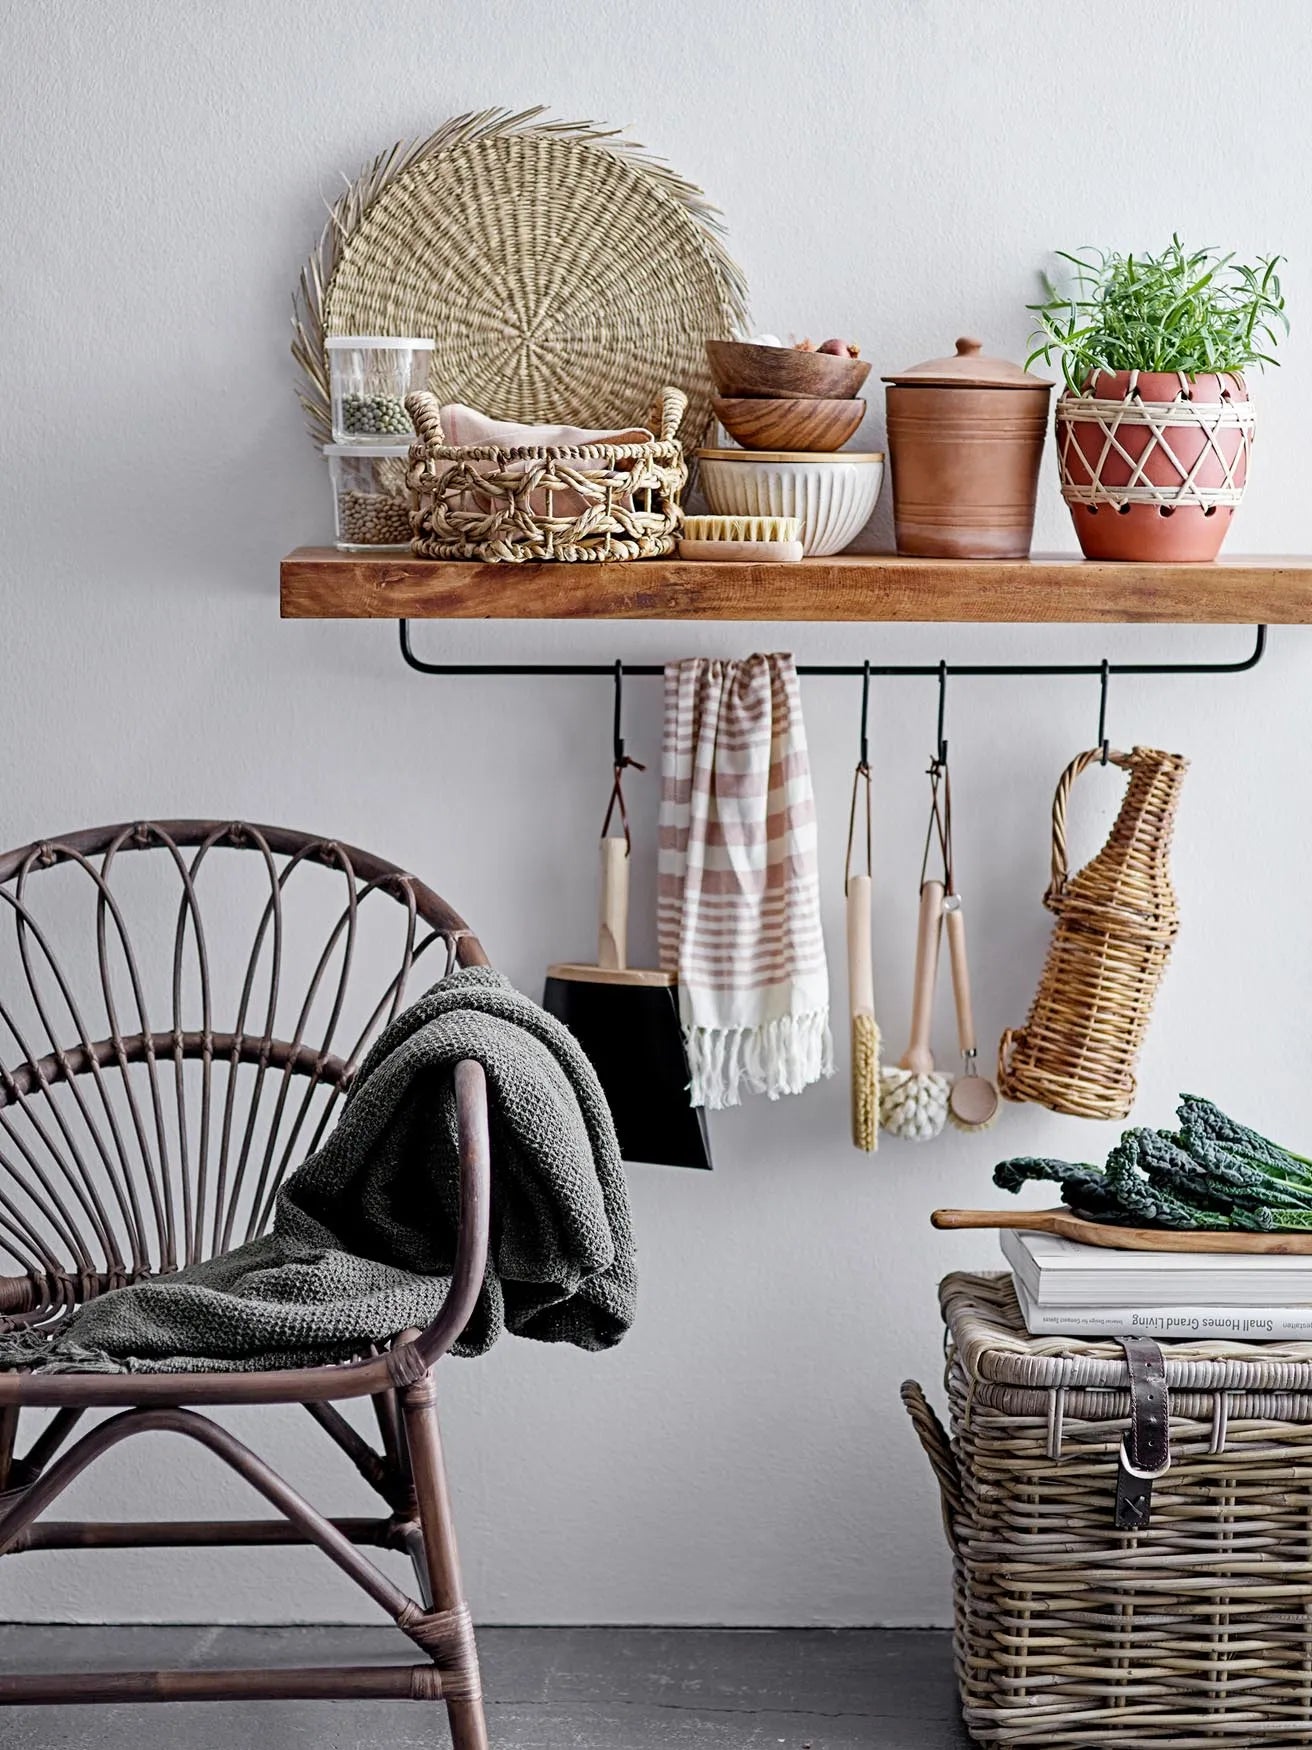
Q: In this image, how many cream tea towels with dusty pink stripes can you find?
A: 1